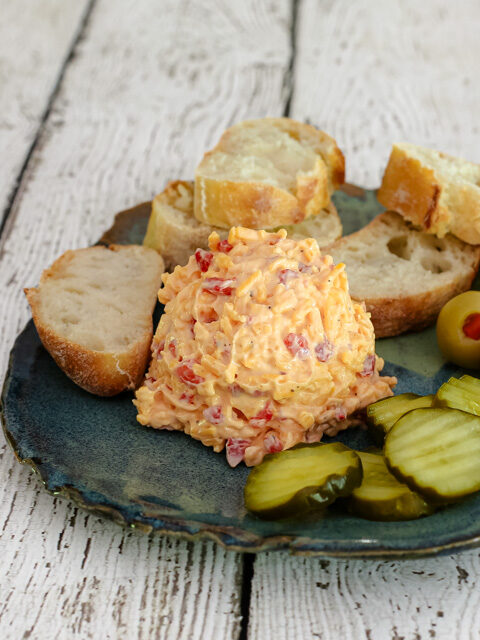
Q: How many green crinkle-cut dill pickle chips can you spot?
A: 5